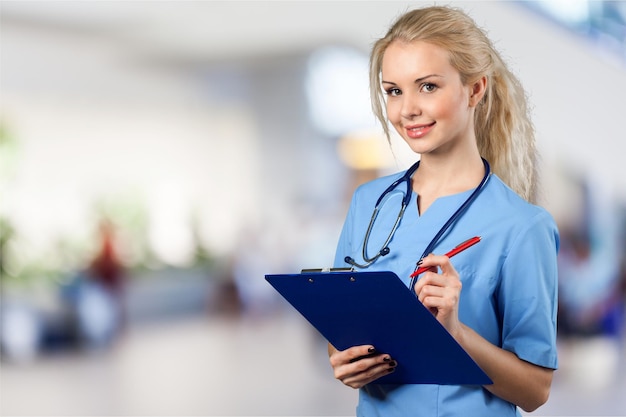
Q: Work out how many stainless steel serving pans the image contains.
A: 0